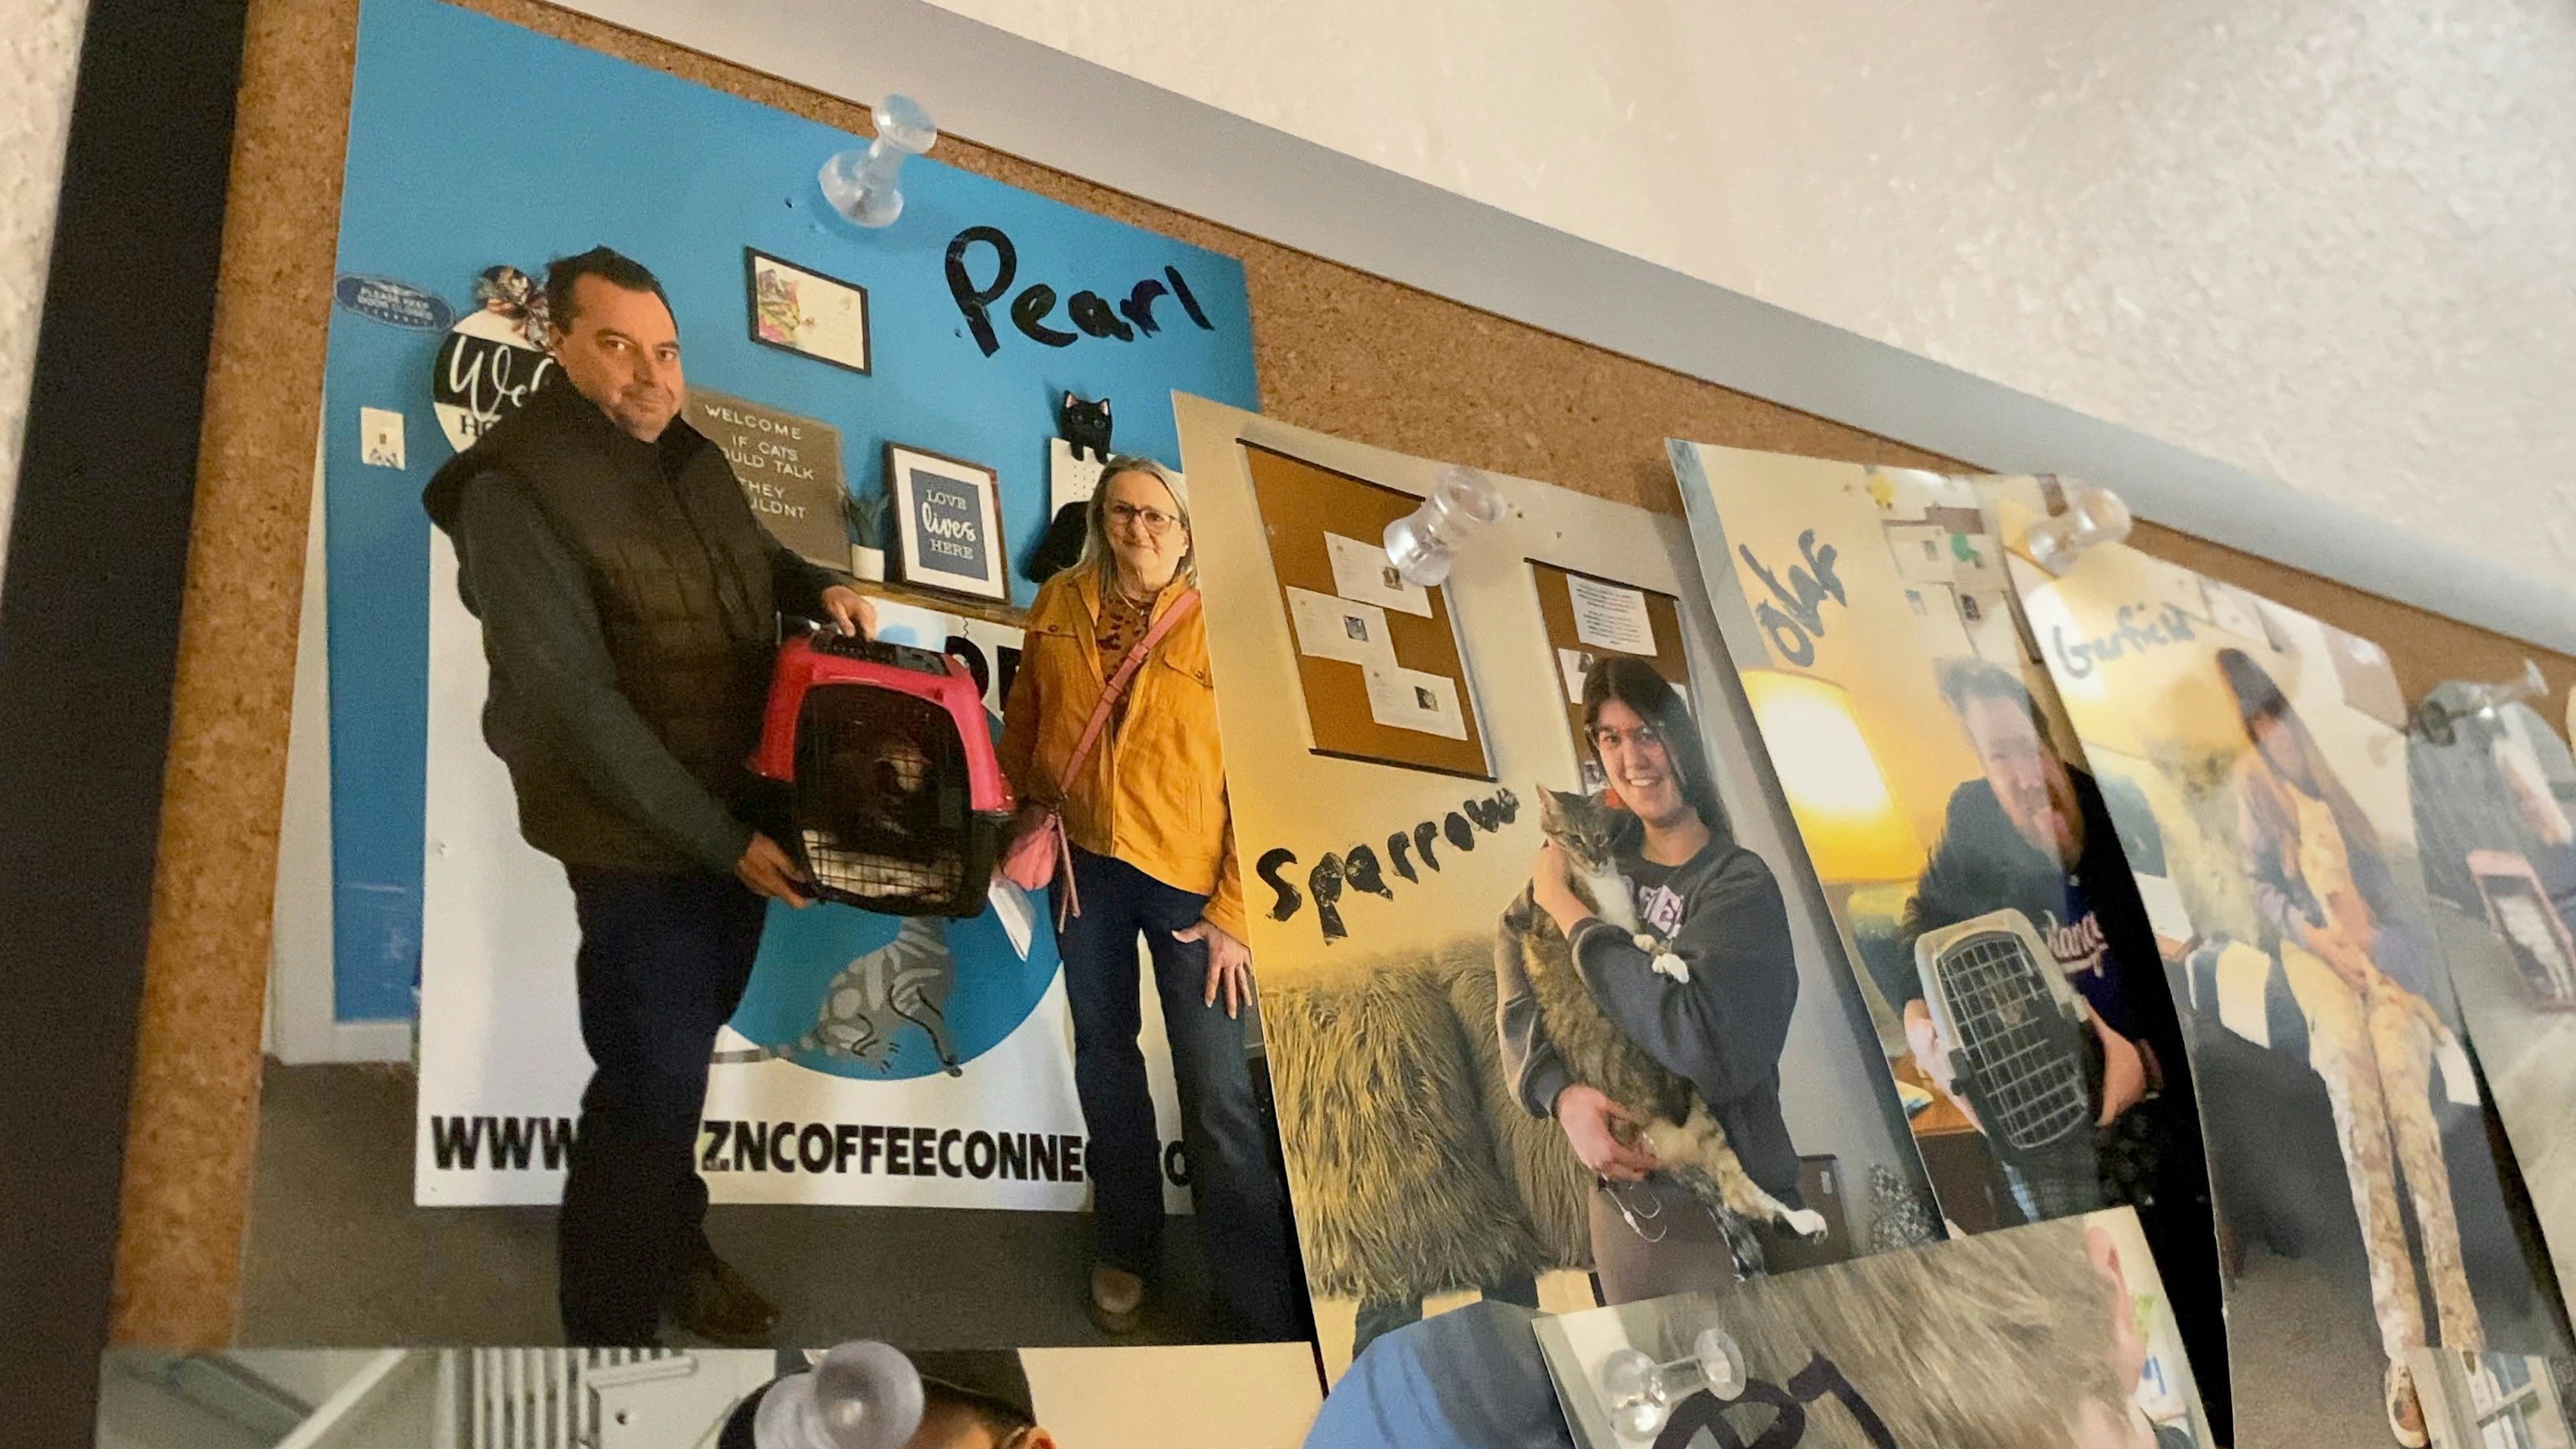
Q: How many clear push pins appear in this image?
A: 6